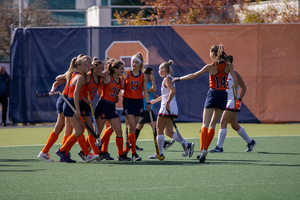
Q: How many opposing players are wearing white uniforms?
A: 2